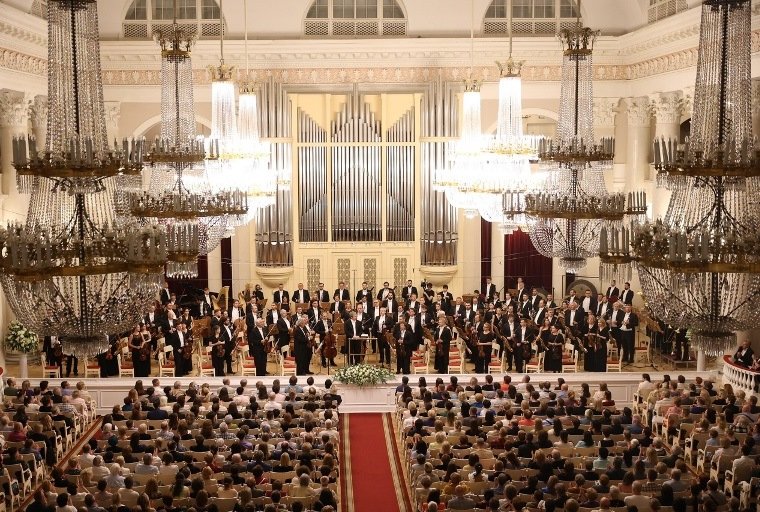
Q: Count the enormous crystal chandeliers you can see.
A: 8